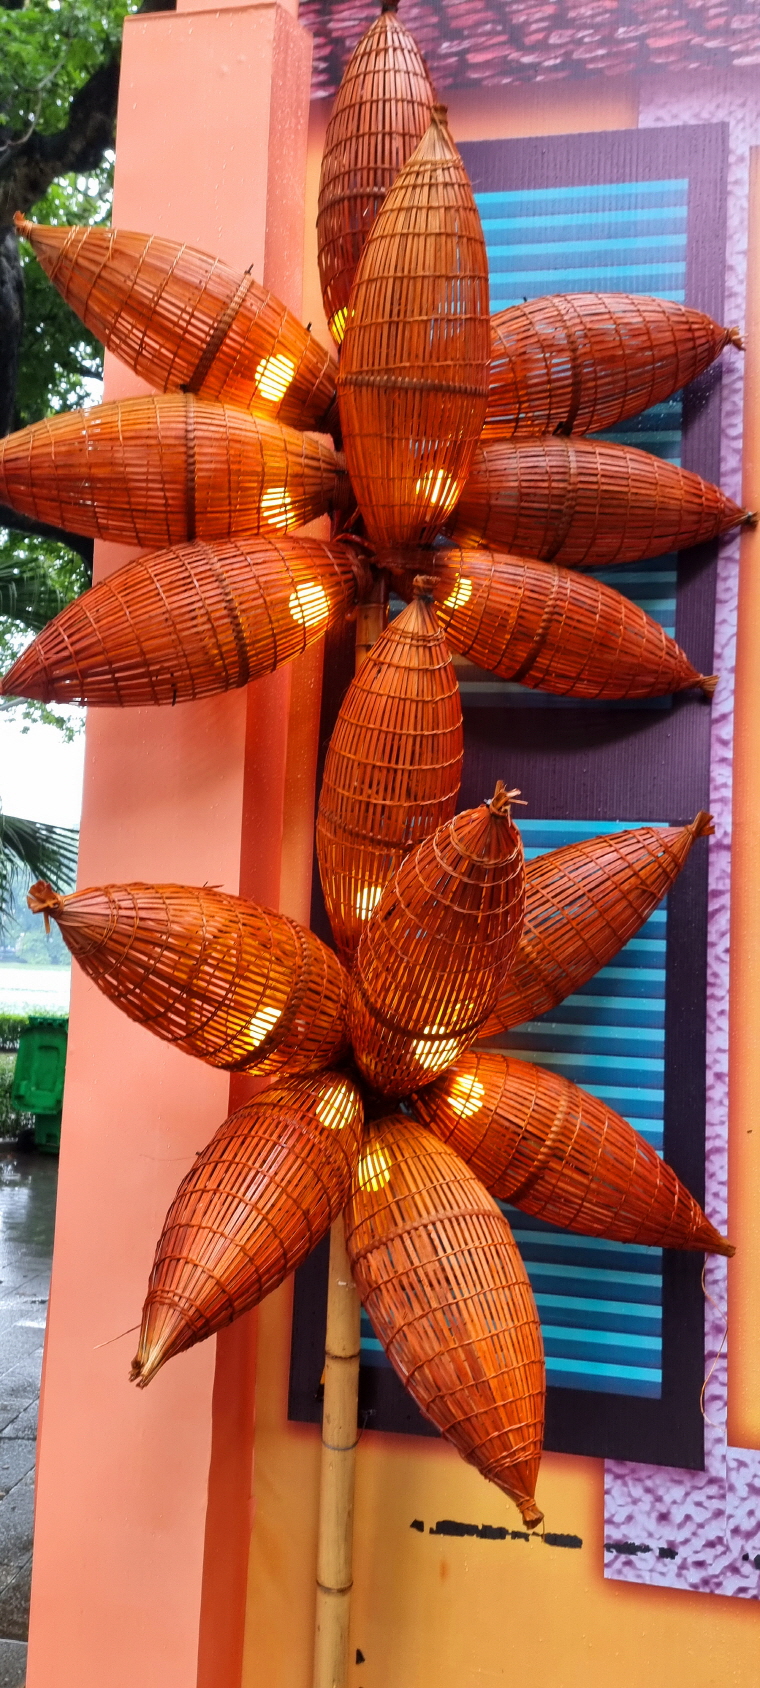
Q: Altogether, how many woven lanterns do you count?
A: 15